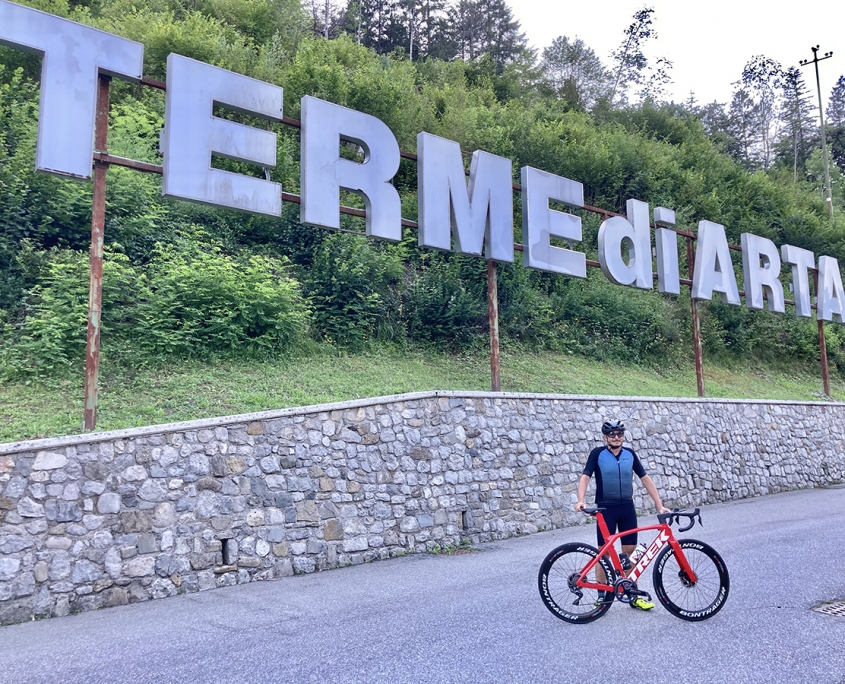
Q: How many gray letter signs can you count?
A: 11